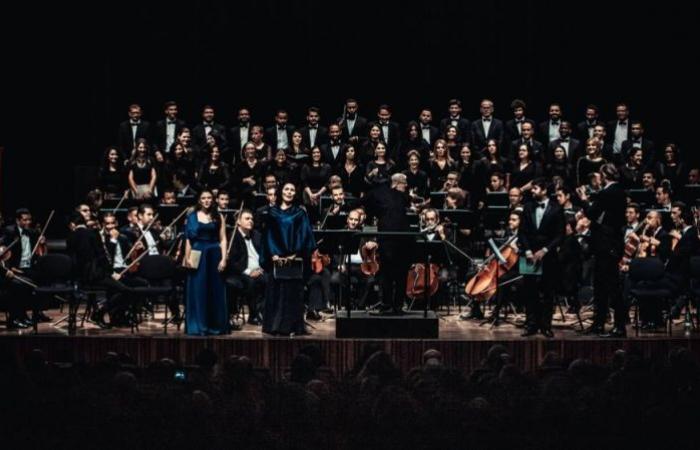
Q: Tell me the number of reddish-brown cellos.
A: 2